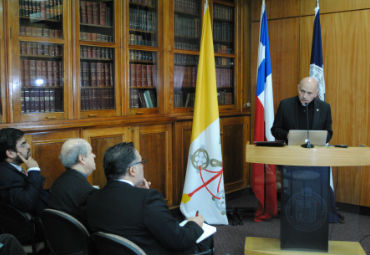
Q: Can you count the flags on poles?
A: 3